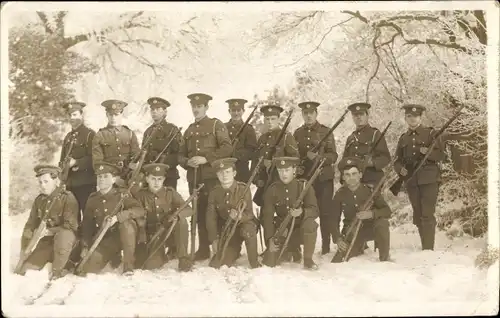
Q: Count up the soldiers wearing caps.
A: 15